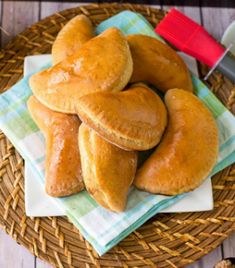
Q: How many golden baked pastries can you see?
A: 7